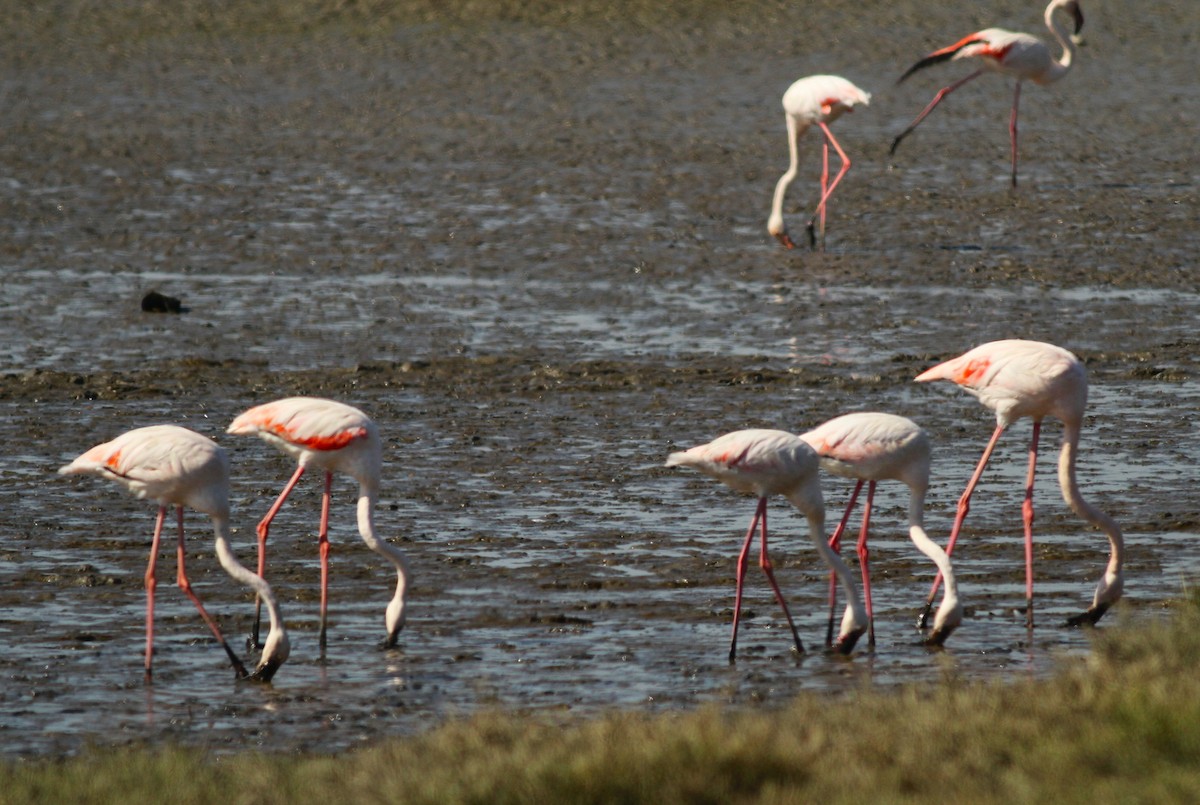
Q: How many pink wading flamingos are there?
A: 7